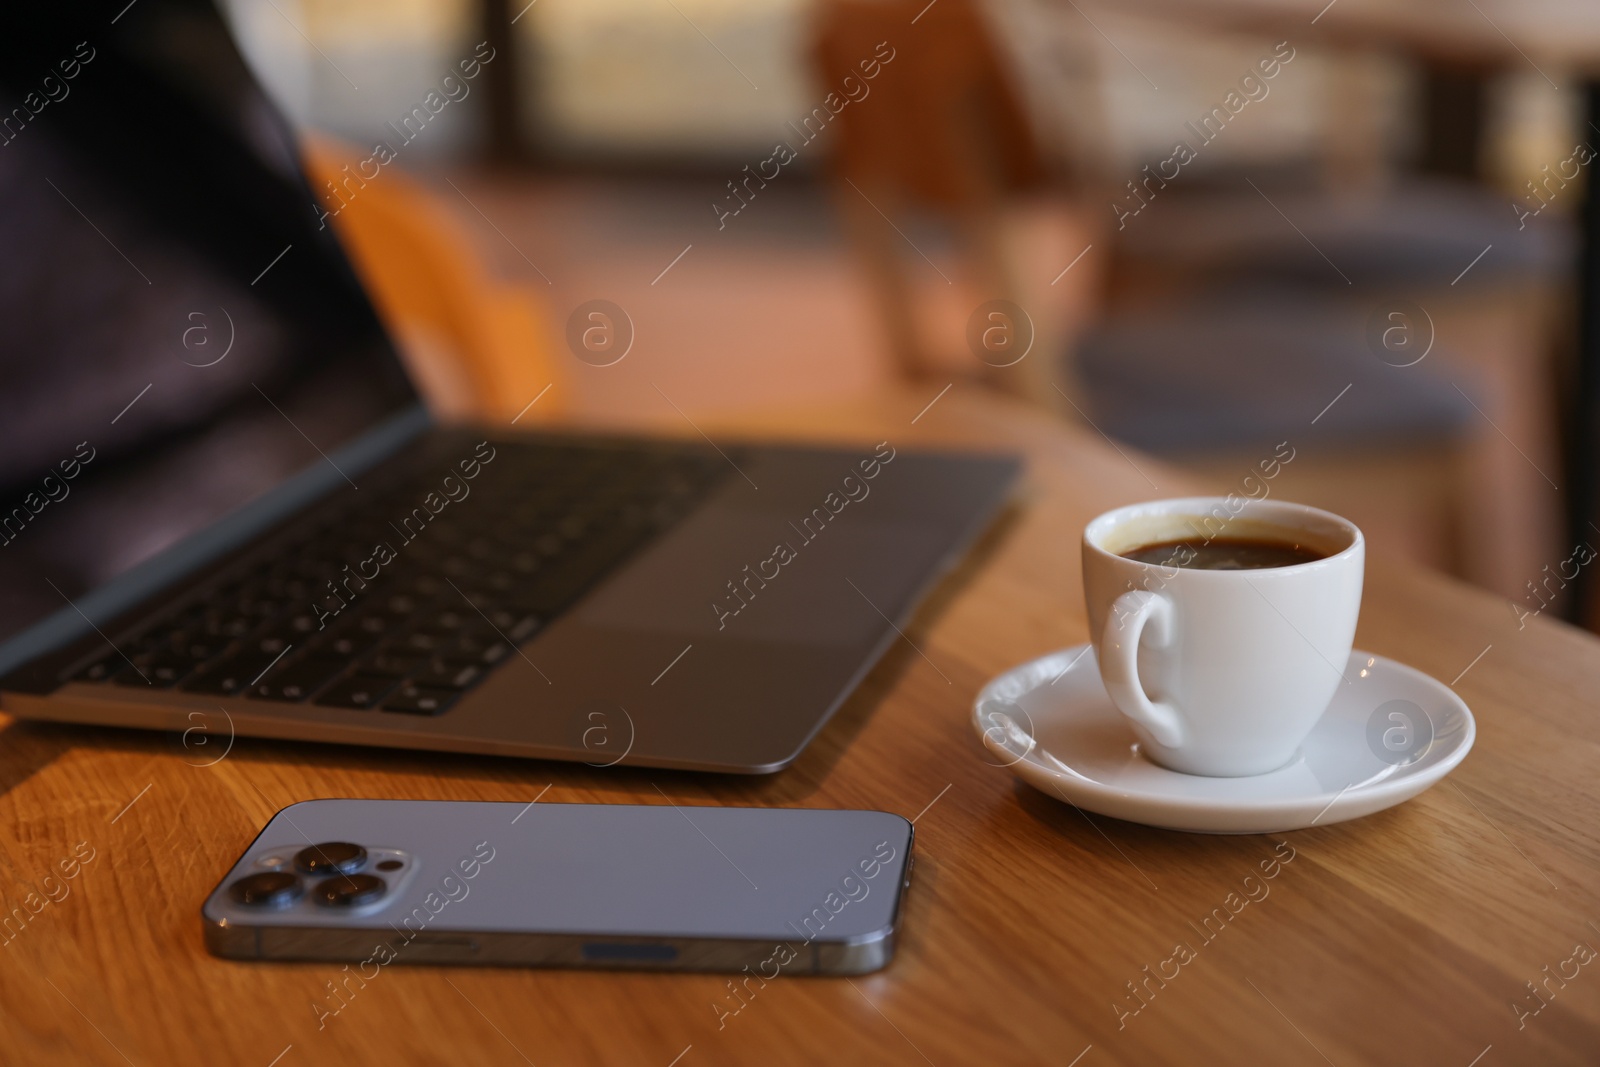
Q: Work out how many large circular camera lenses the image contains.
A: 3